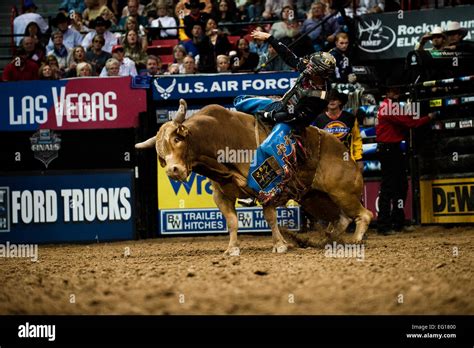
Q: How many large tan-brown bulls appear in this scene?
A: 1